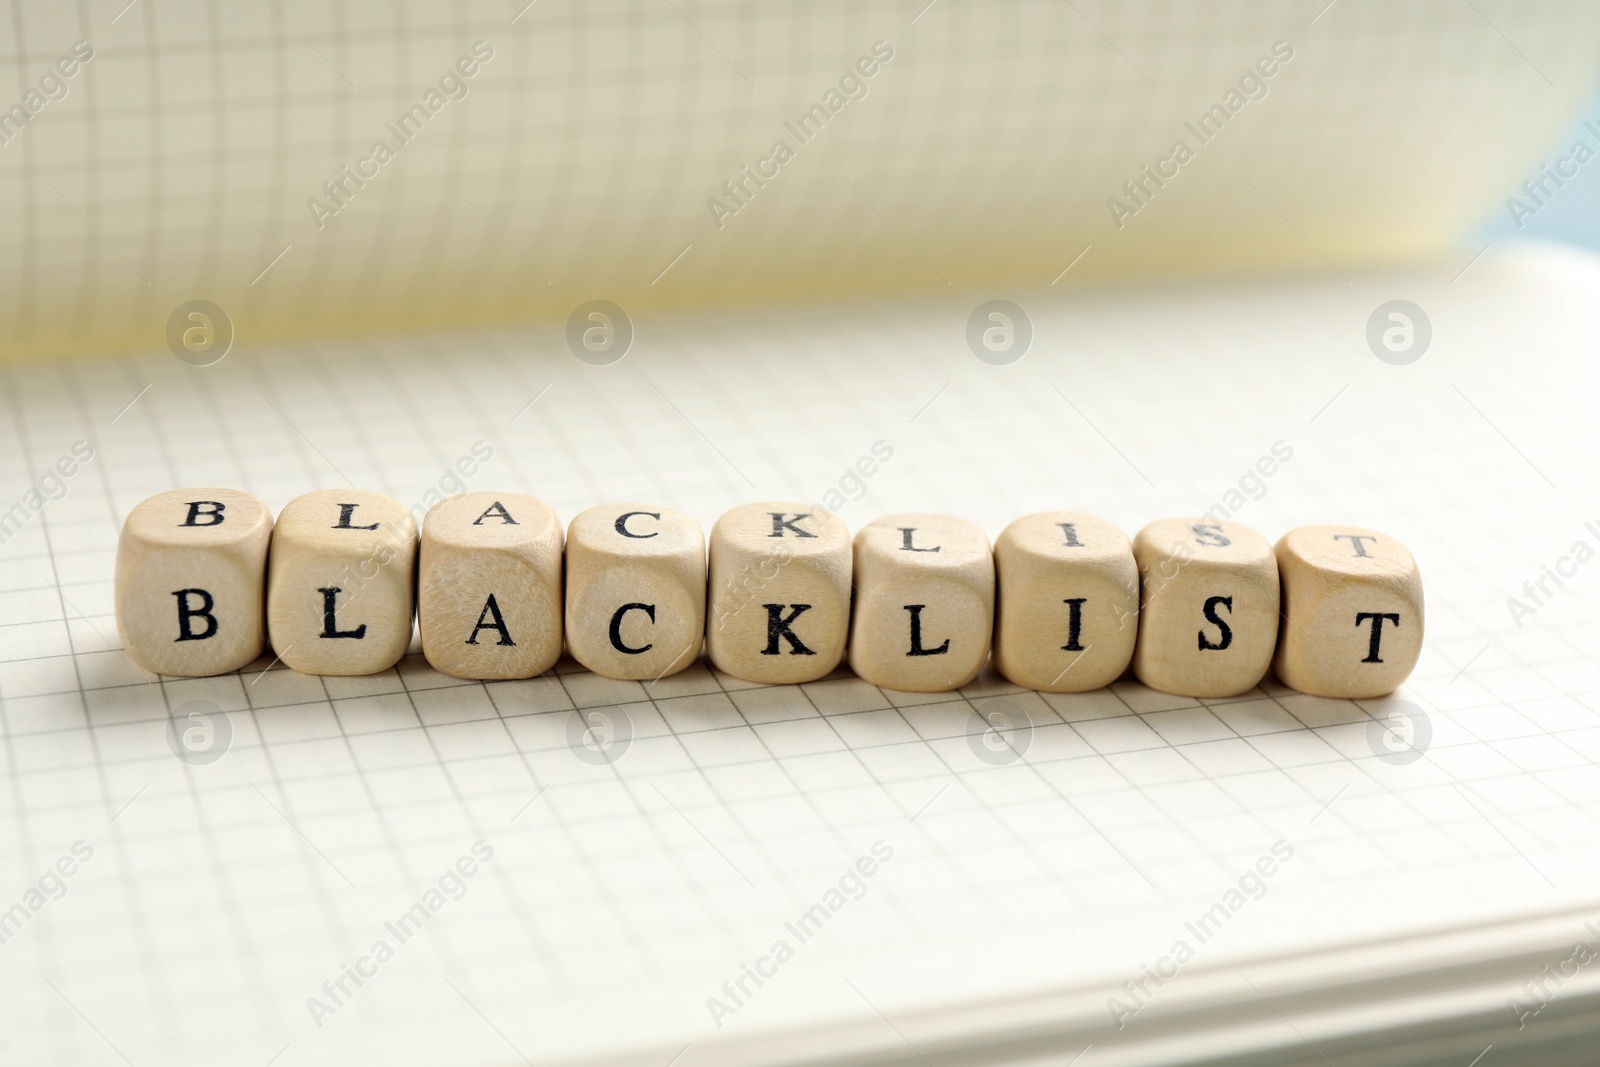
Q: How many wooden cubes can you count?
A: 9